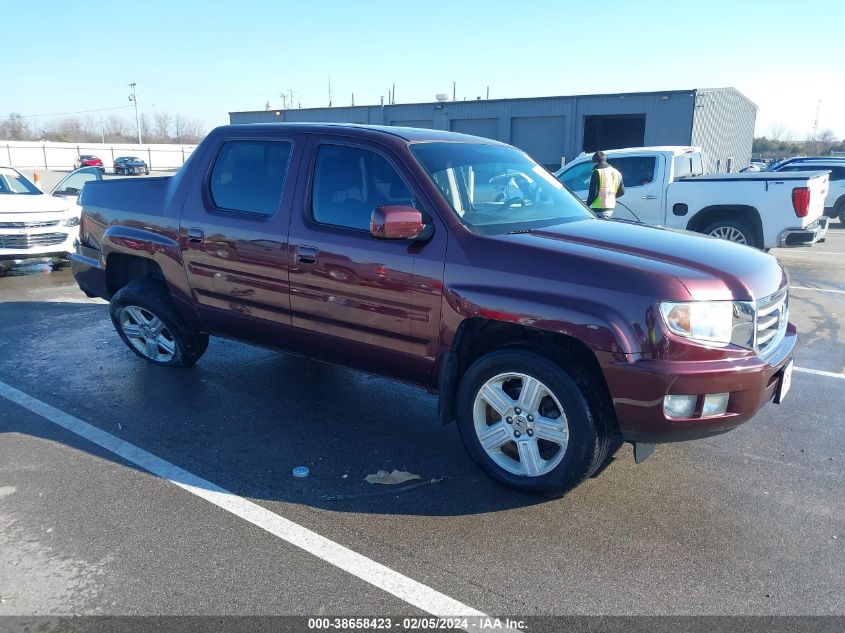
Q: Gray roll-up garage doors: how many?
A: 3